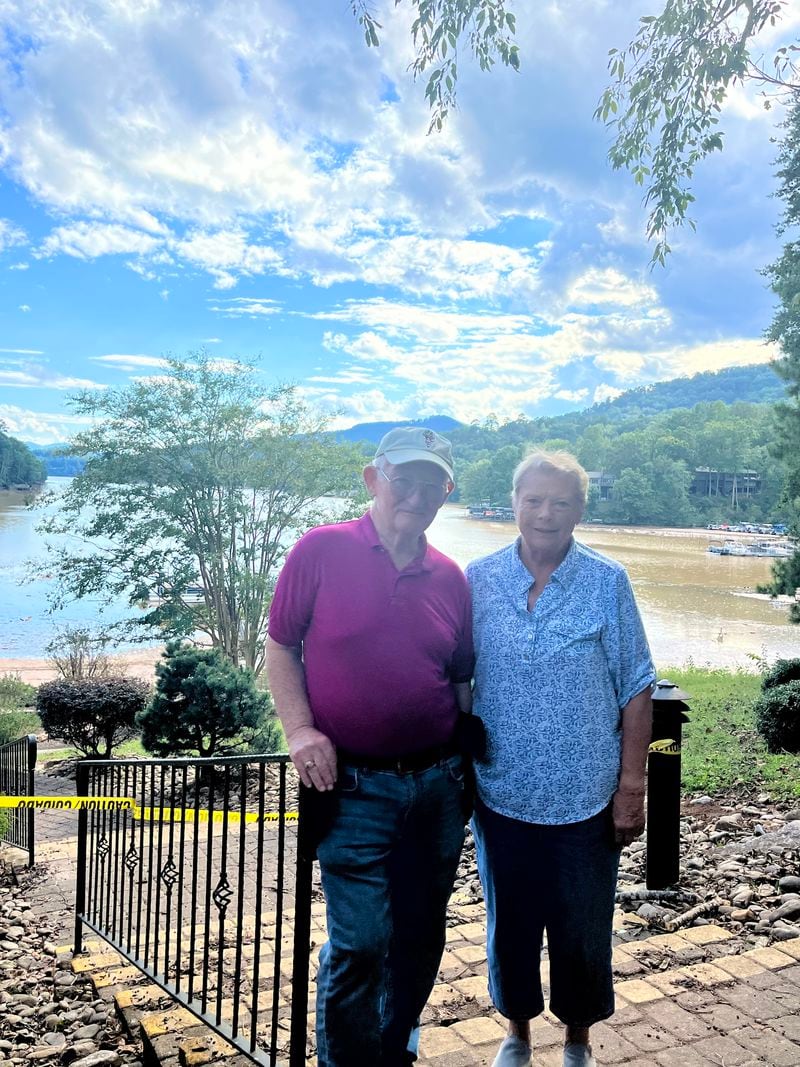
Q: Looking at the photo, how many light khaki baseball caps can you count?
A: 1